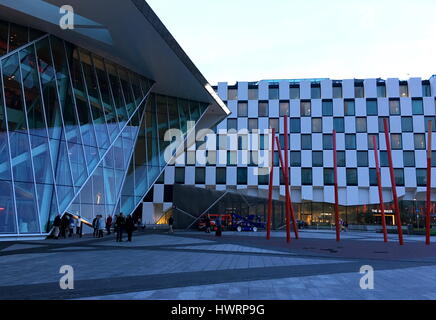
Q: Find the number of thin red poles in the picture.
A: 7